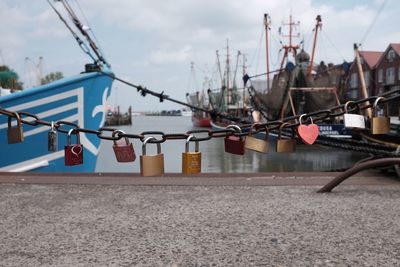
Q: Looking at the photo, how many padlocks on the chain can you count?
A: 12